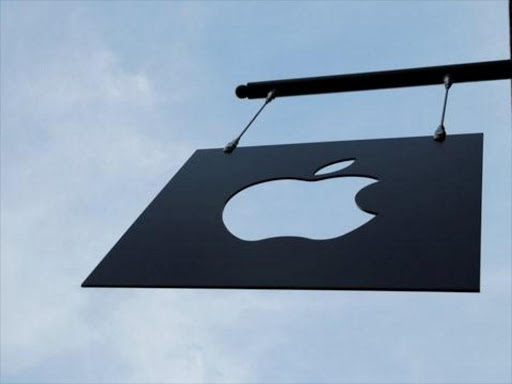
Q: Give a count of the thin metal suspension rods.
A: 2